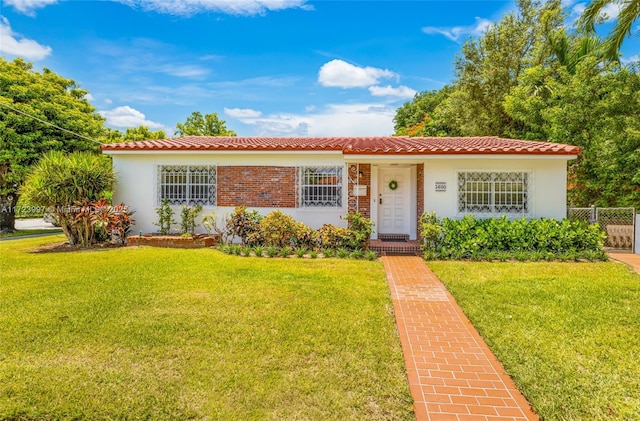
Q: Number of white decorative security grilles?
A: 3